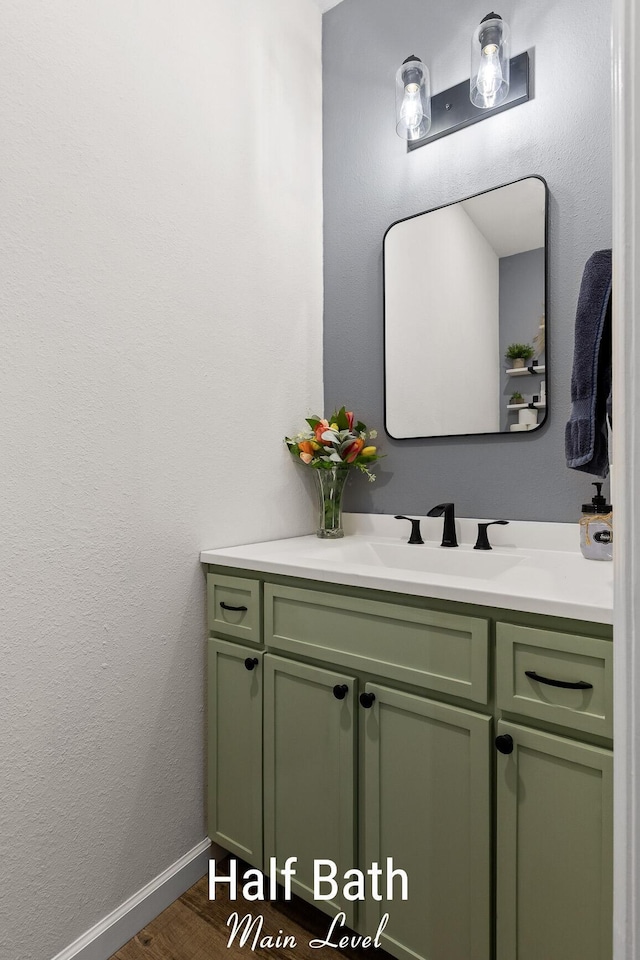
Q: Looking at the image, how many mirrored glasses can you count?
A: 1